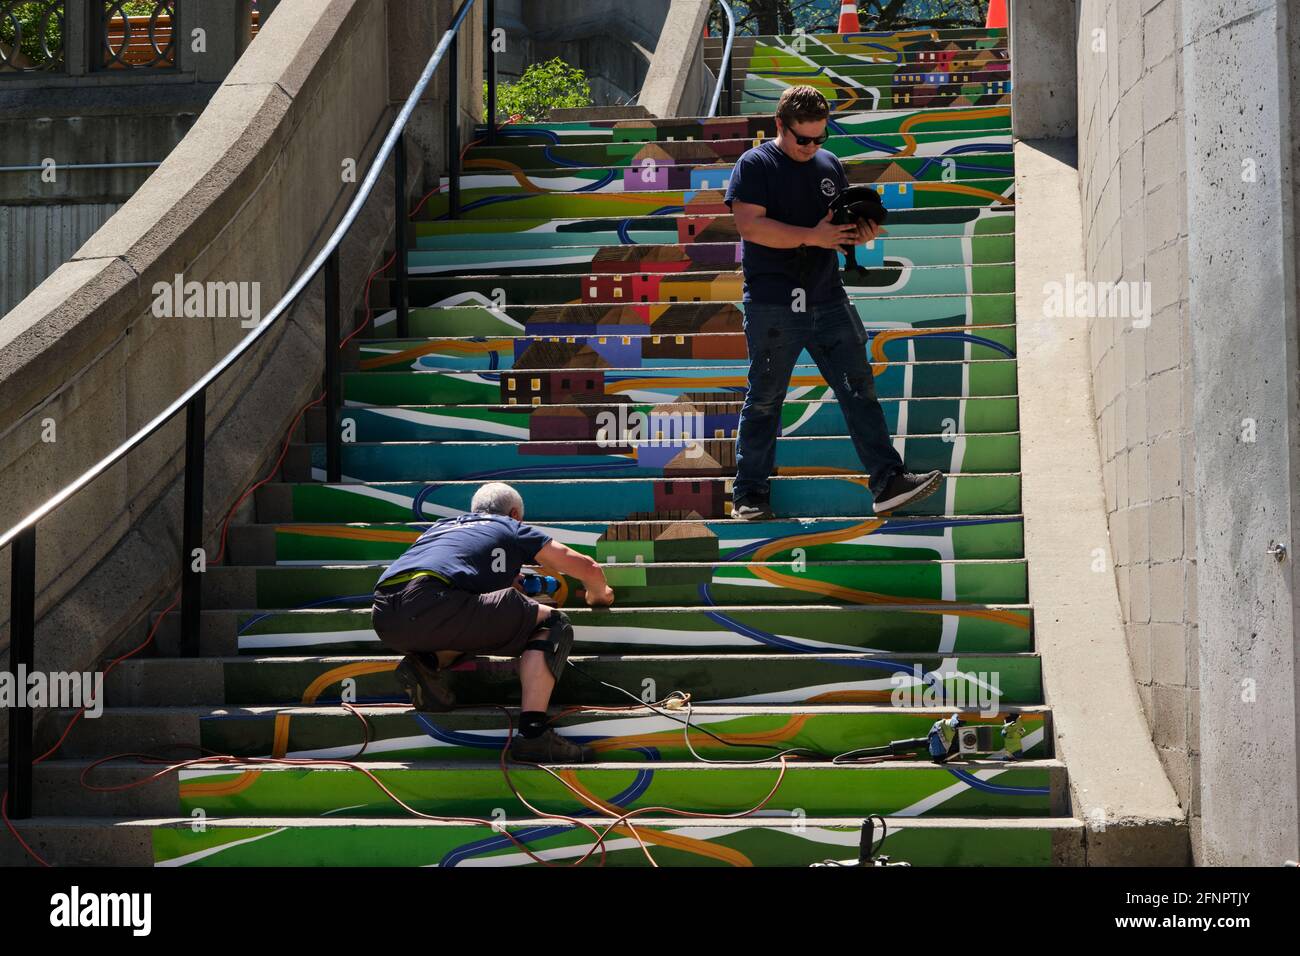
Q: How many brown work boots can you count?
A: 2